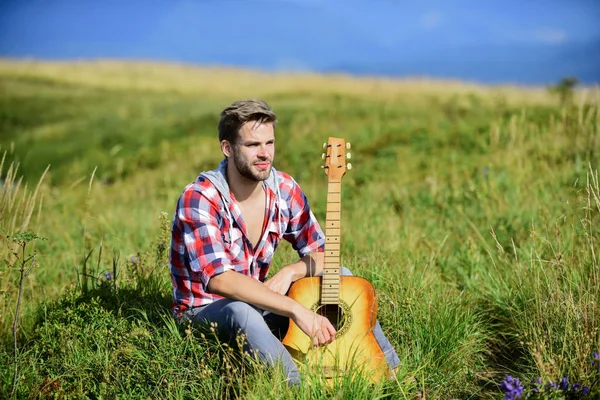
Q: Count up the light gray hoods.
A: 1